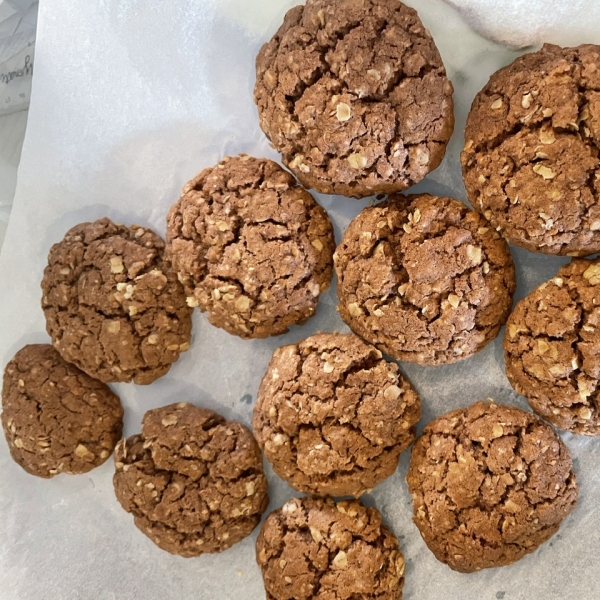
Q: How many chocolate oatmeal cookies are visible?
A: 11